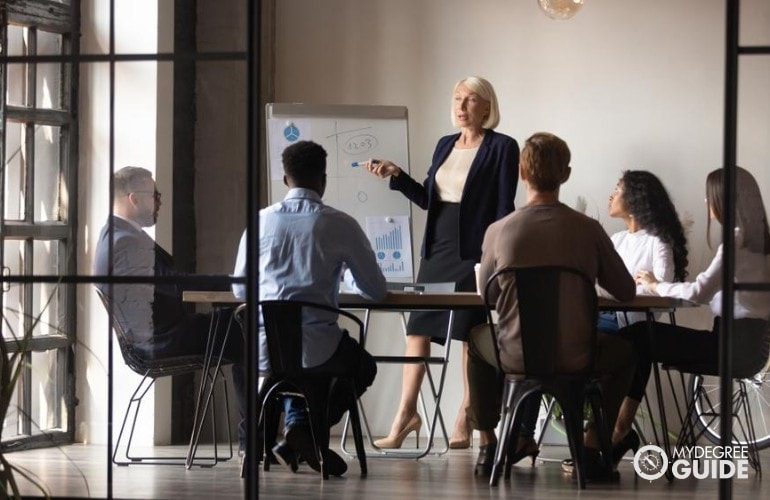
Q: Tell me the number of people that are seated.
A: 5